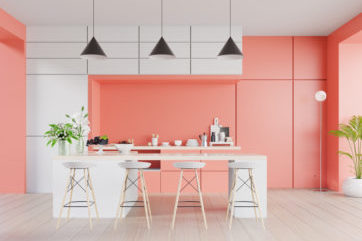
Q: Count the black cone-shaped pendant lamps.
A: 3